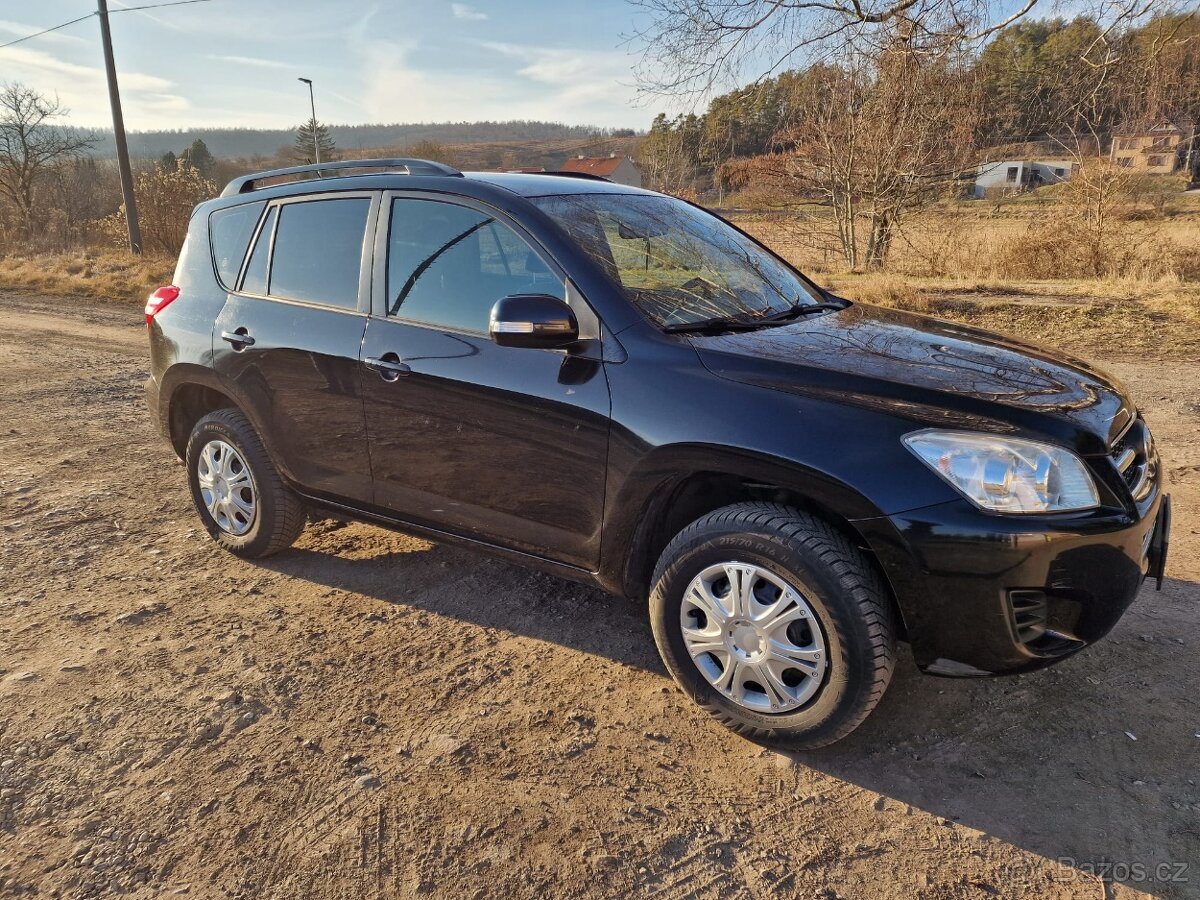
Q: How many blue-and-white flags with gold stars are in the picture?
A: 0